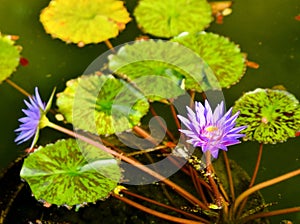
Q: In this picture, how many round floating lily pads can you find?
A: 8